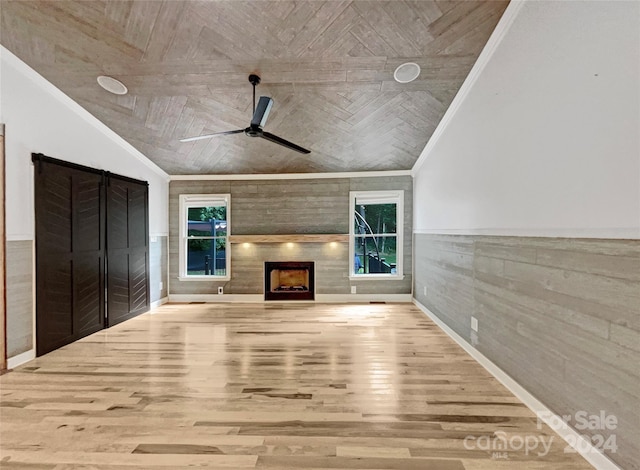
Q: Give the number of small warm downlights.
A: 3